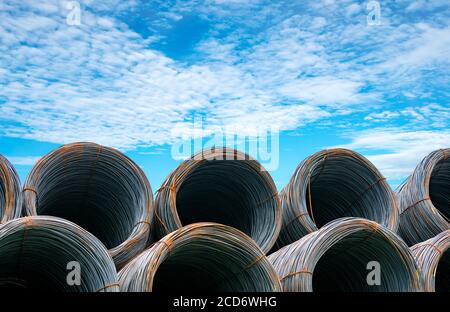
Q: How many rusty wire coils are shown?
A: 9